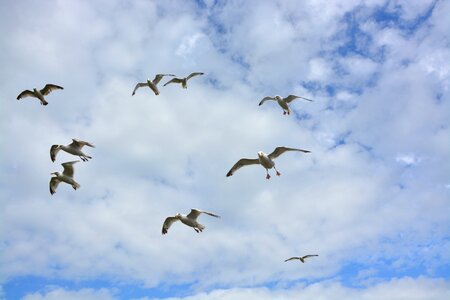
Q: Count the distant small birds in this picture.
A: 1